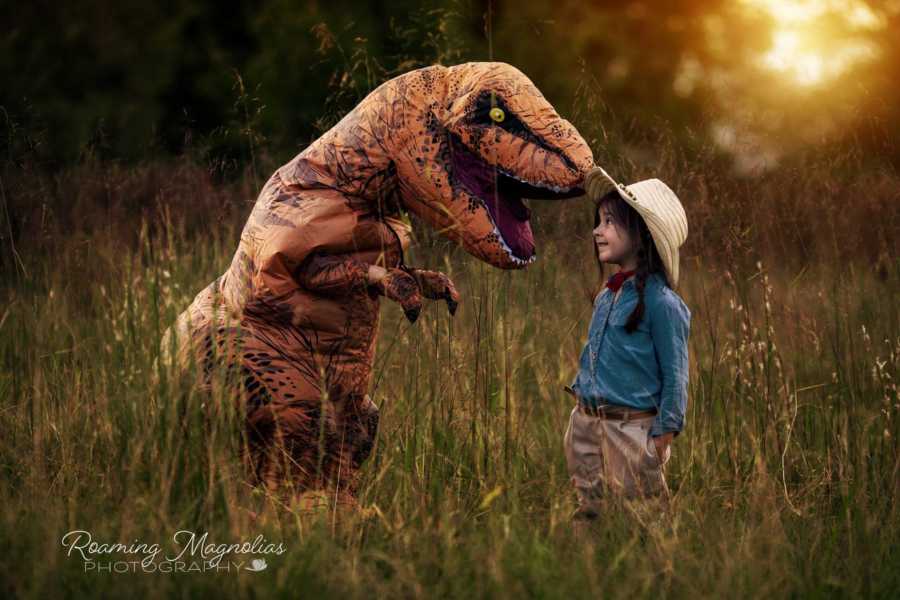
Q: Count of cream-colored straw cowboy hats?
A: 1